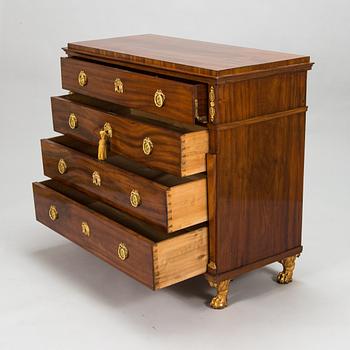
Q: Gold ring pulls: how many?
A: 8